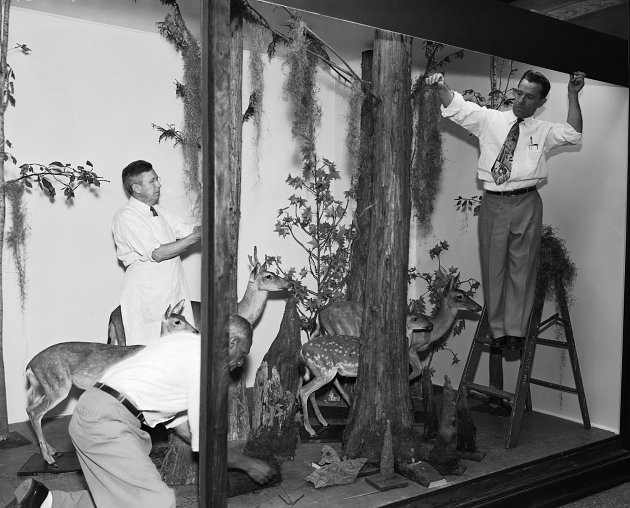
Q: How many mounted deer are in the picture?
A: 4